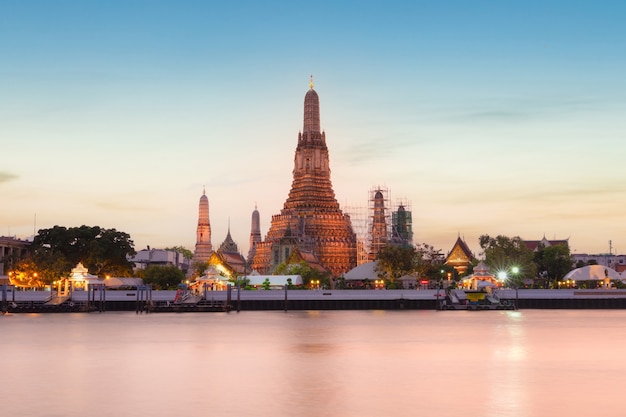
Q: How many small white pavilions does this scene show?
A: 3